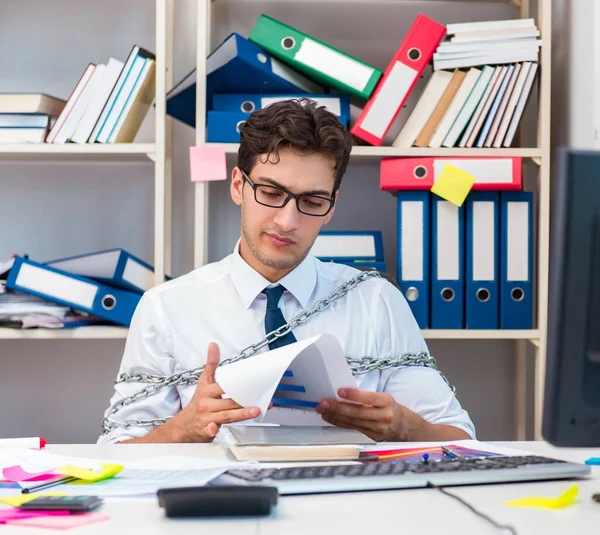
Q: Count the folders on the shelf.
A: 14